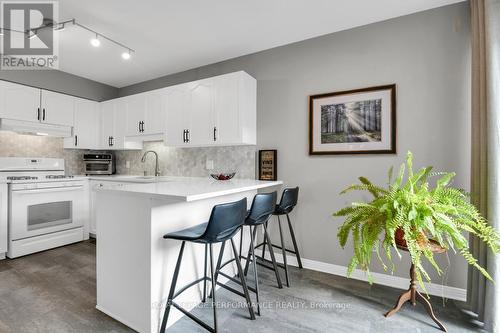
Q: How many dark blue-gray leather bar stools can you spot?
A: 3